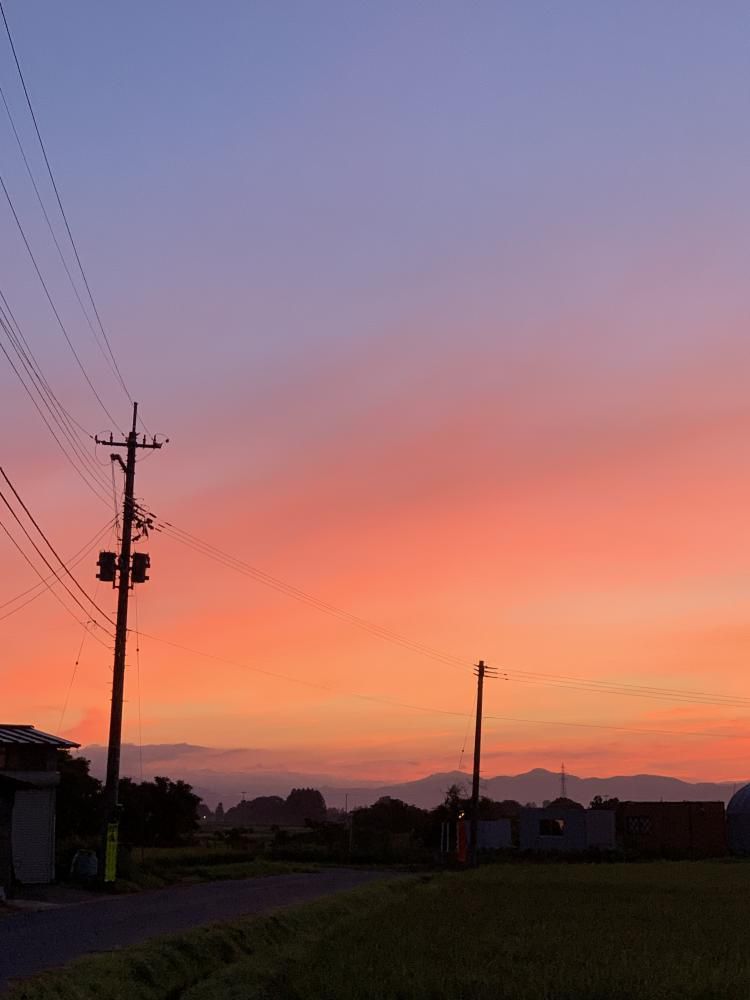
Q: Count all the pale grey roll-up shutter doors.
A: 1